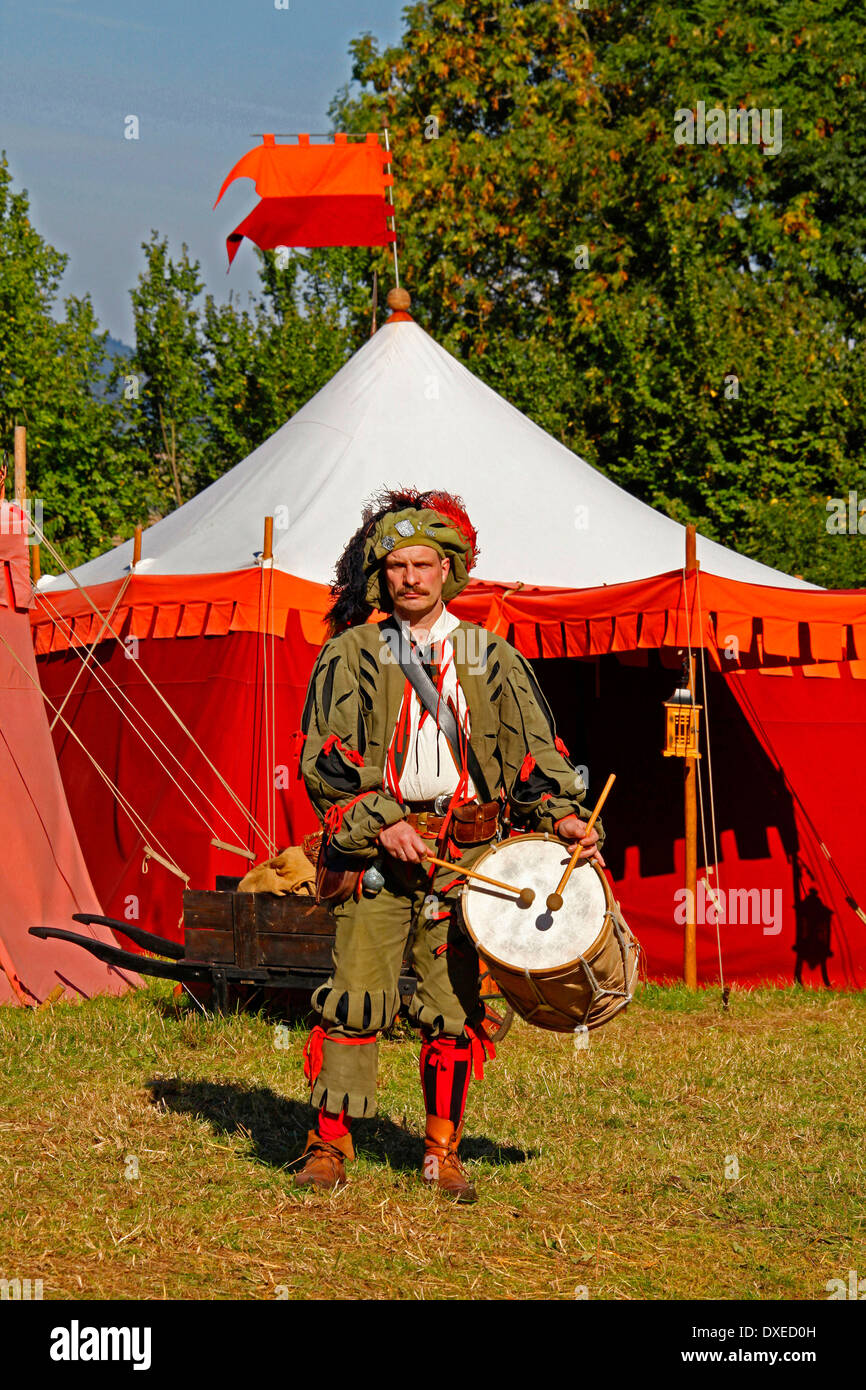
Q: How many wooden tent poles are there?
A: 5